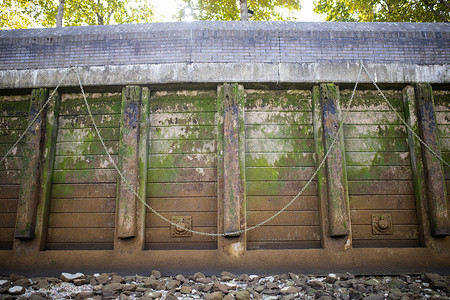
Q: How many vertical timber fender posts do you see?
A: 5